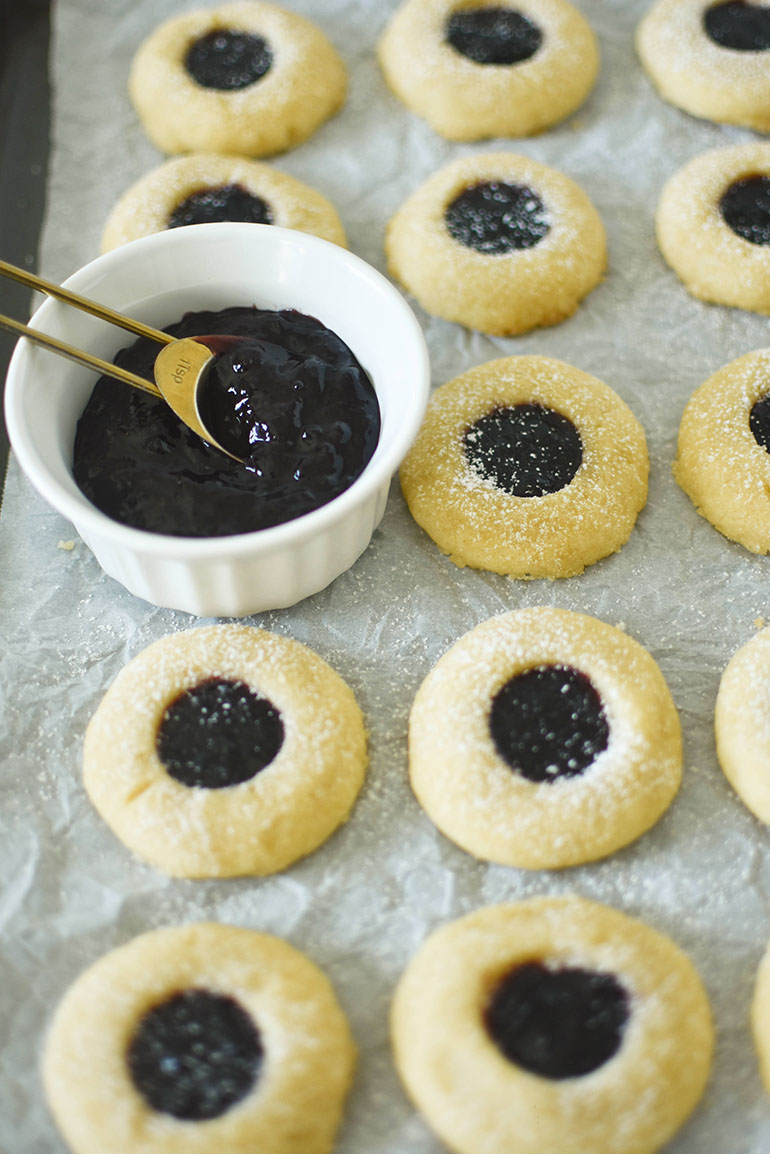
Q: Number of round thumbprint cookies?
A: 14